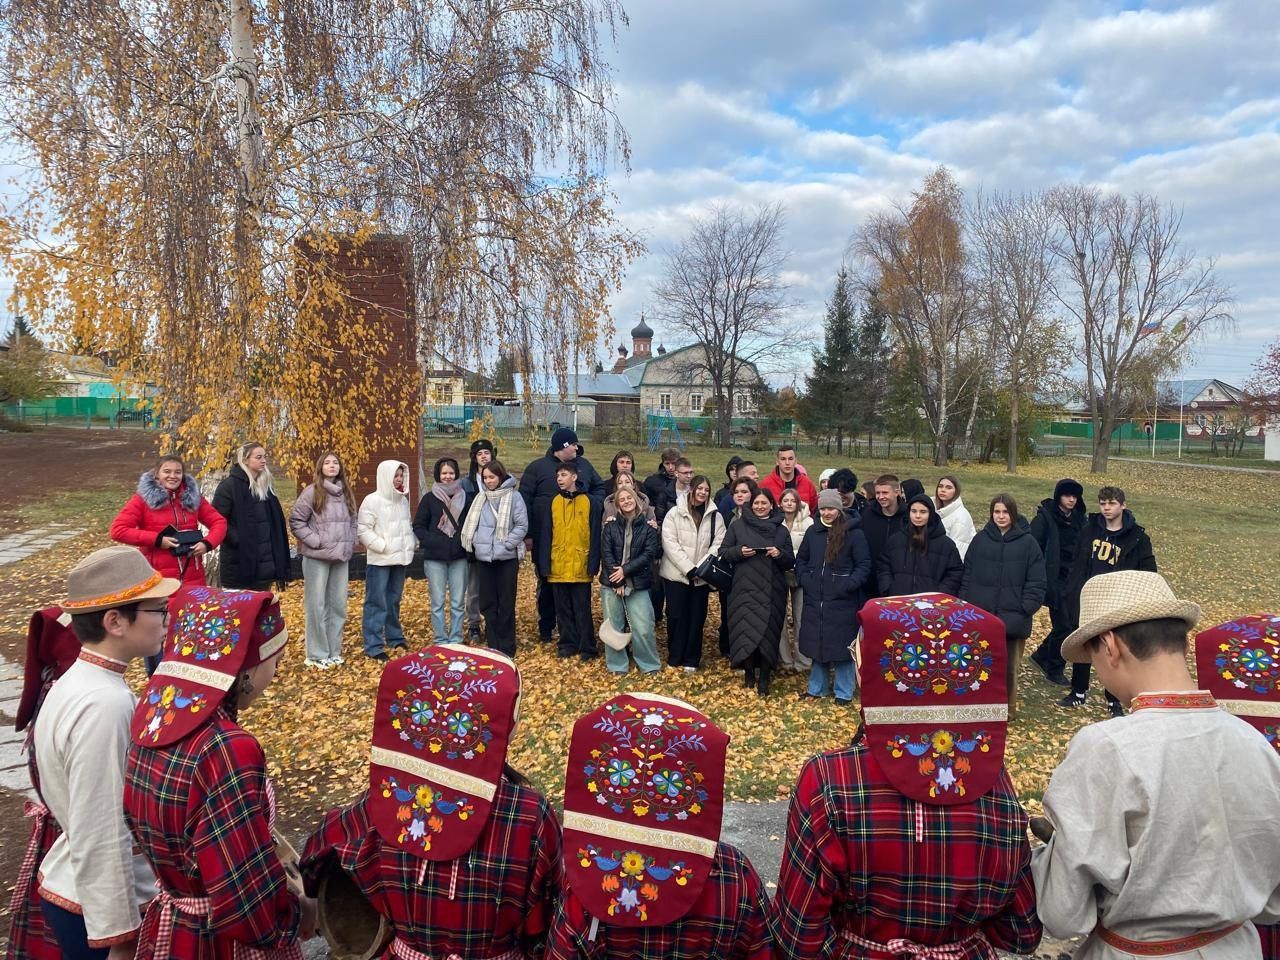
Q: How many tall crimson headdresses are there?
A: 6